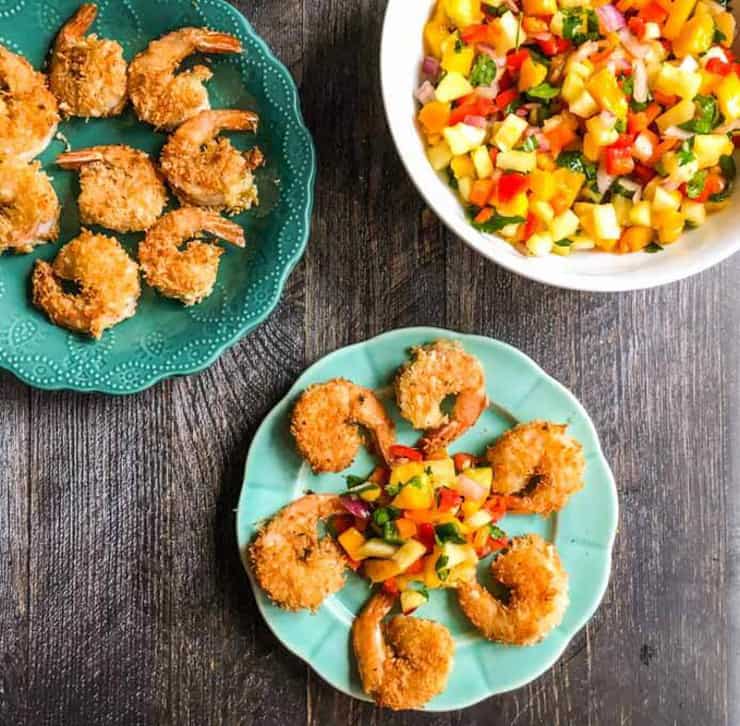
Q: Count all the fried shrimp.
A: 14